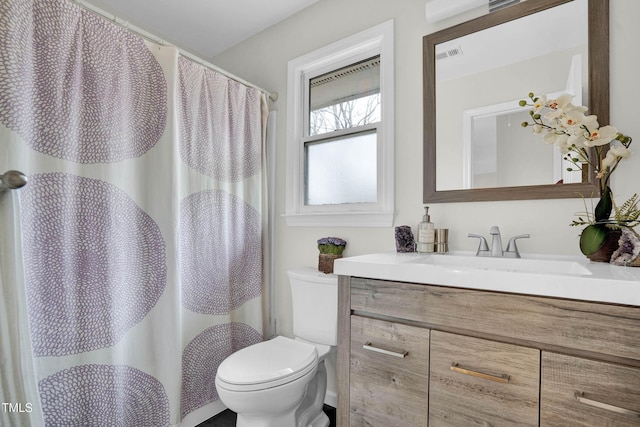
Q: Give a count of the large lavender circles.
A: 6